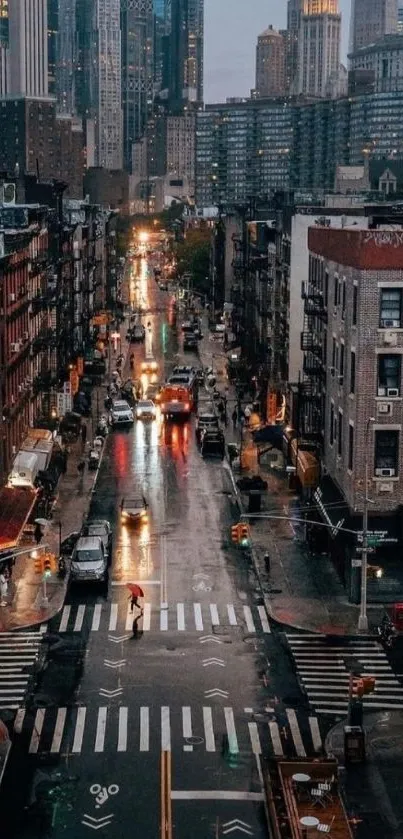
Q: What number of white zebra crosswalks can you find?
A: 4